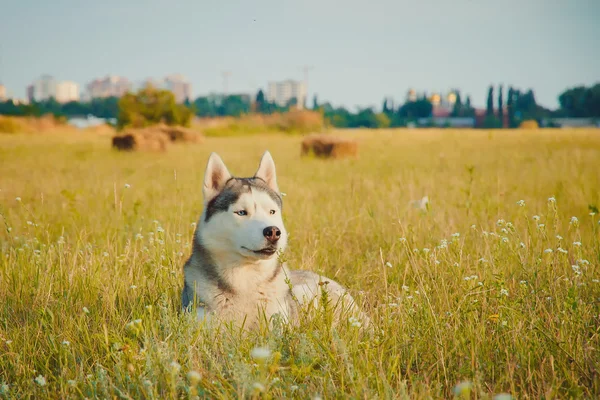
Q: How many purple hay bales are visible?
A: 0